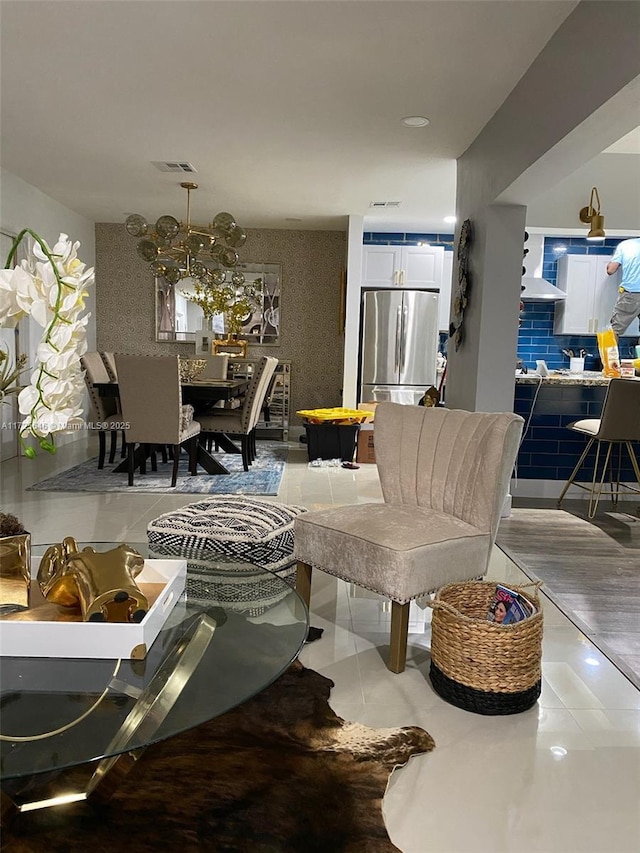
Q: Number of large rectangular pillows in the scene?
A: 2